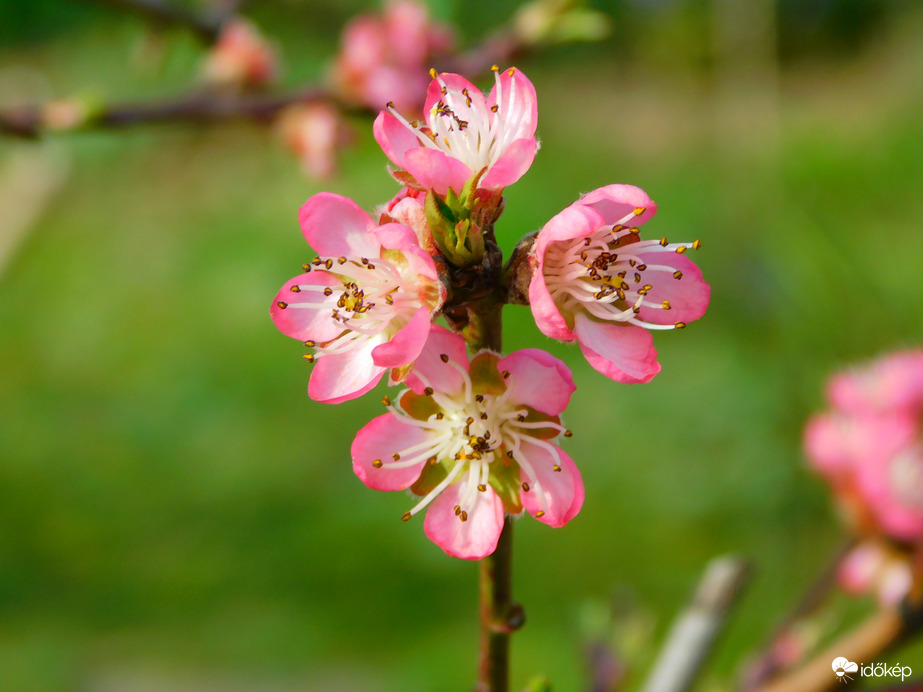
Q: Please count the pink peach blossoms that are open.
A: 4